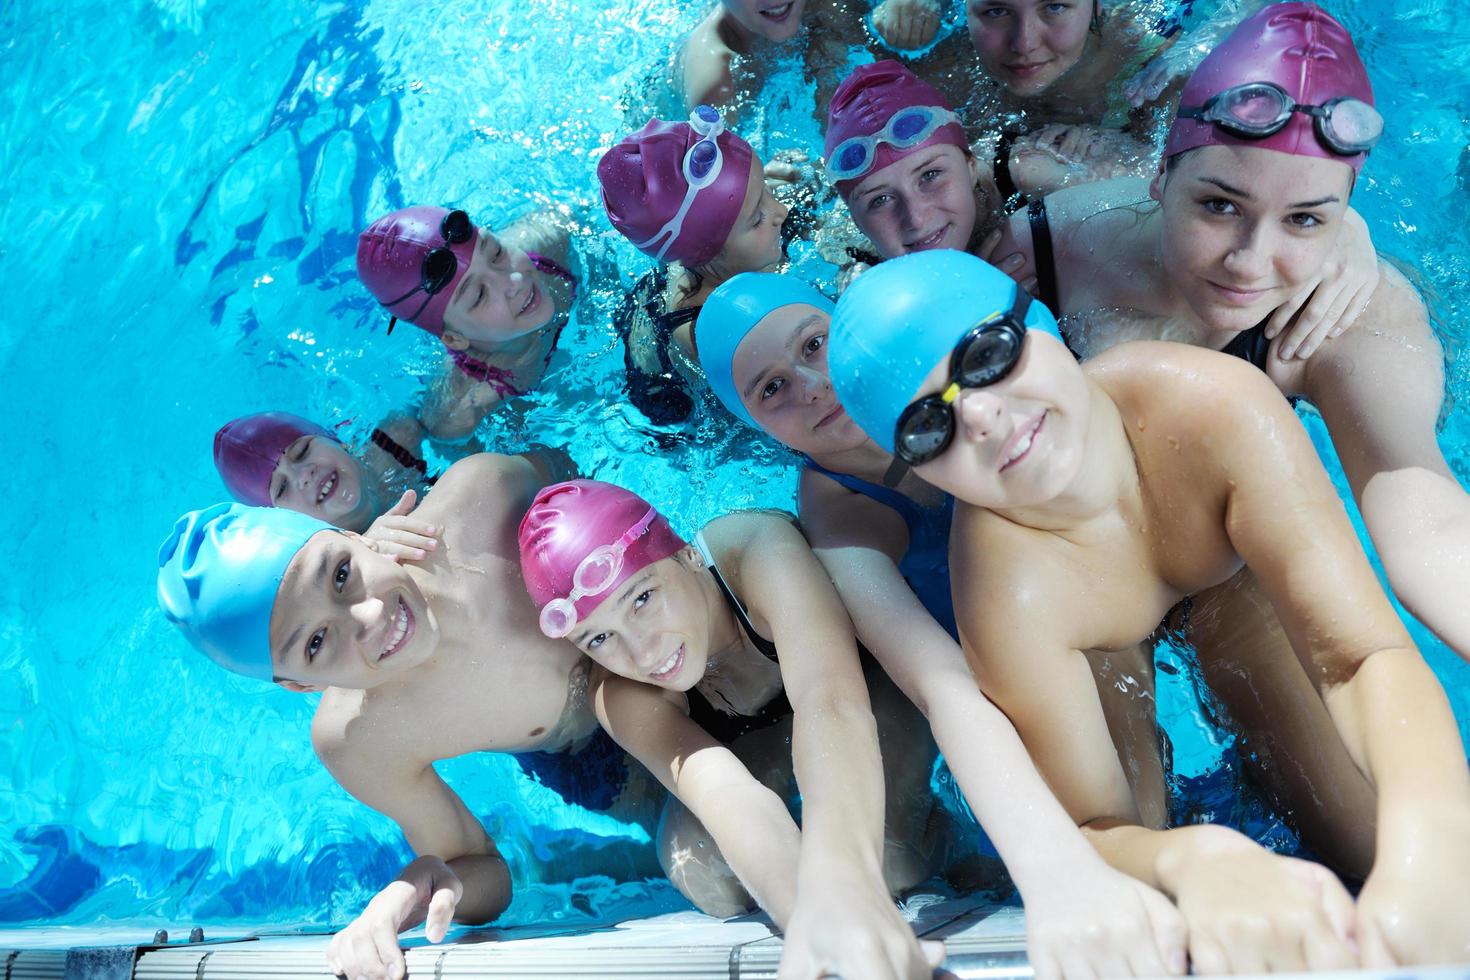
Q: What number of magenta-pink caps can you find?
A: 6